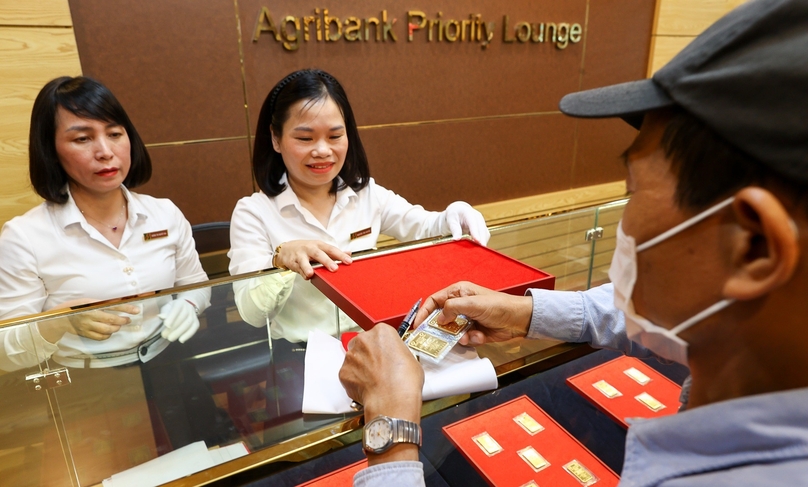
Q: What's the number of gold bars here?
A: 10